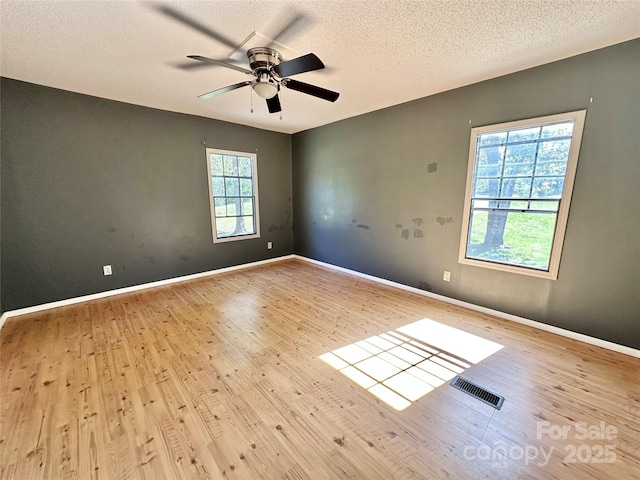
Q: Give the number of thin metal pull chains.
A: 2